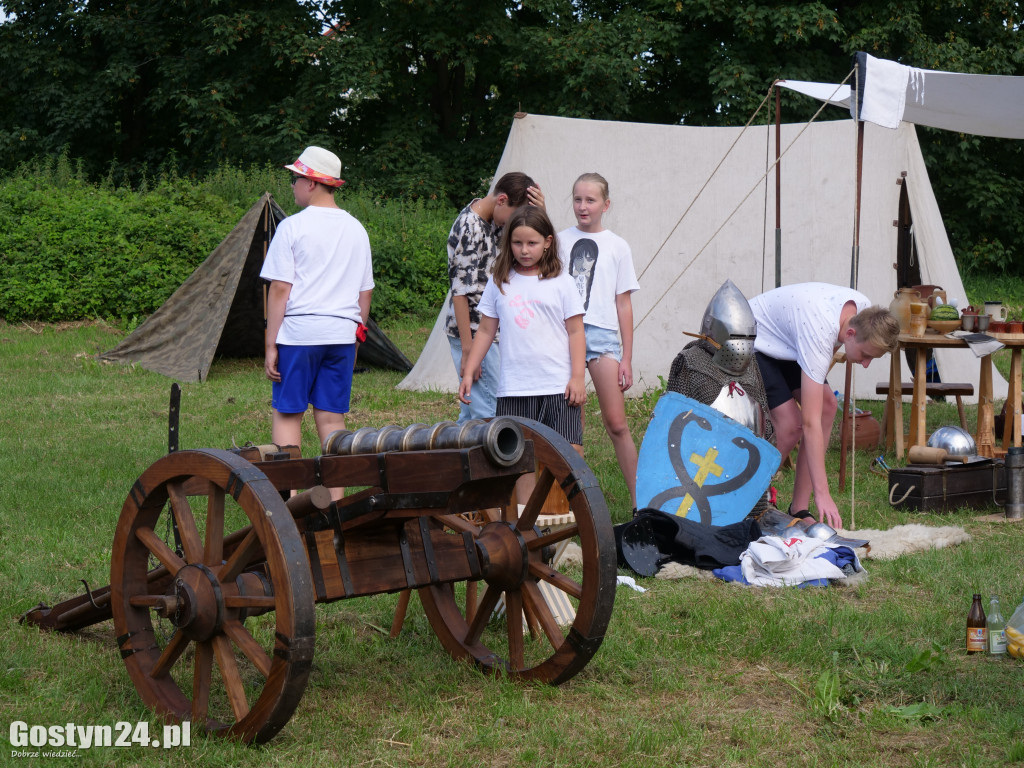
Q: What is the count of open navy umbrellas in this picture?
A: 0